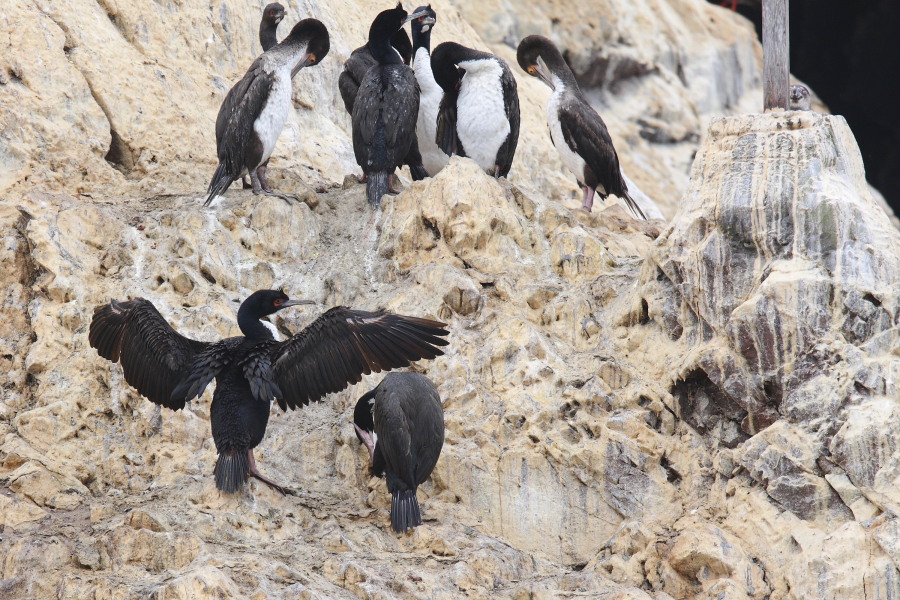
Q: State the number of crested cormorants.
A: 9